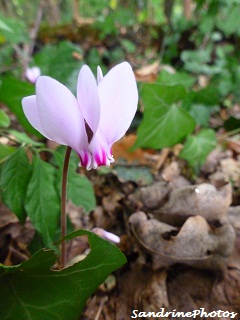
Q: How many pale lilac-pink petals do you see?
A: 5